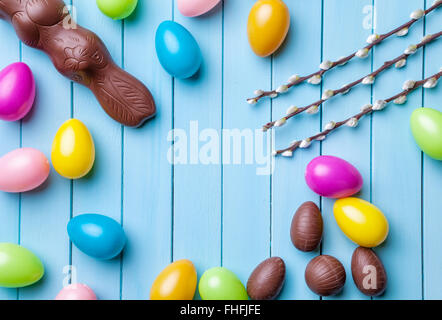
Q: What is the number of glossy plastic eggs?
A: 15